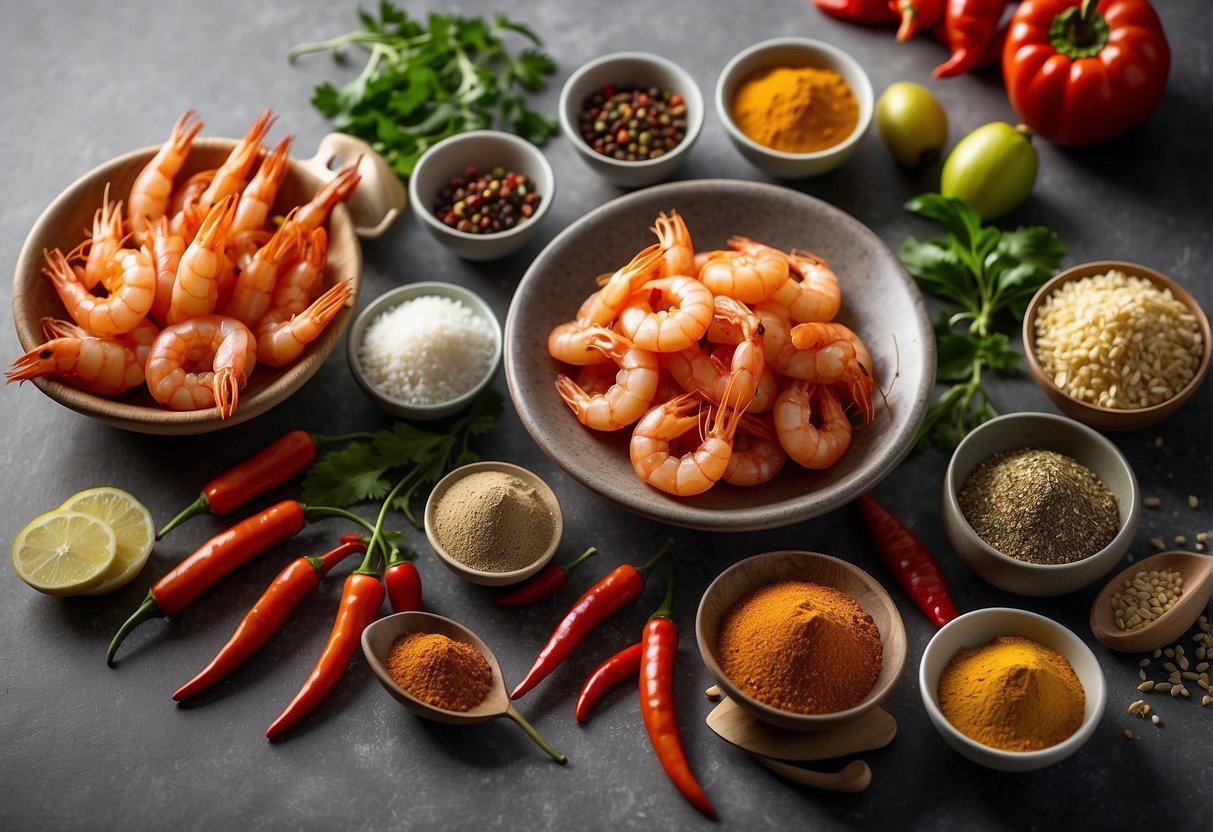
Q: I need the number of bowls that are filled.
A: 11